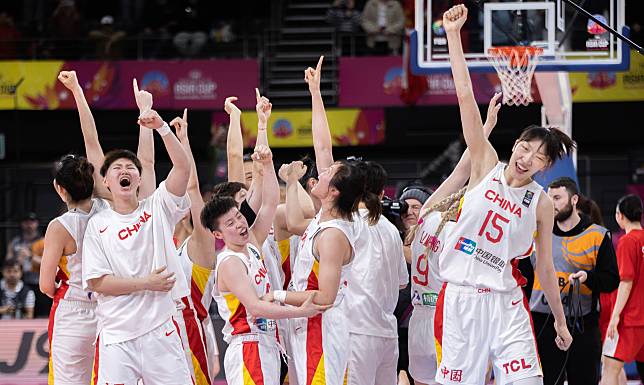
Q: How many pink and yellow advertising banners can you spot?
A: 3